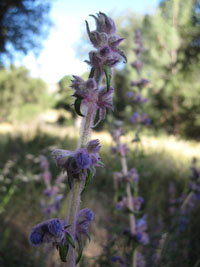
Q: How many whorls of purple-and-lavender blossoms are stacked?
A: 4